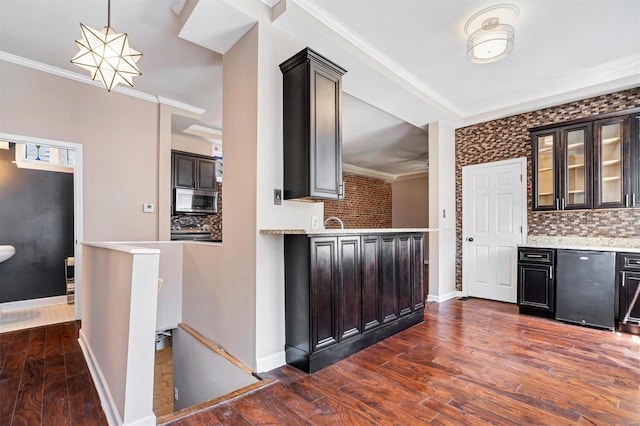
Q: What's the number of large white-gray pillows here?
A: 0